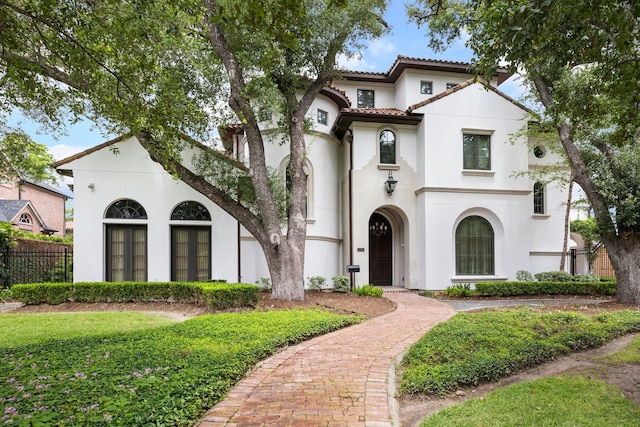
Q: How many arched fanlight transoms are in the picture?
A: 2